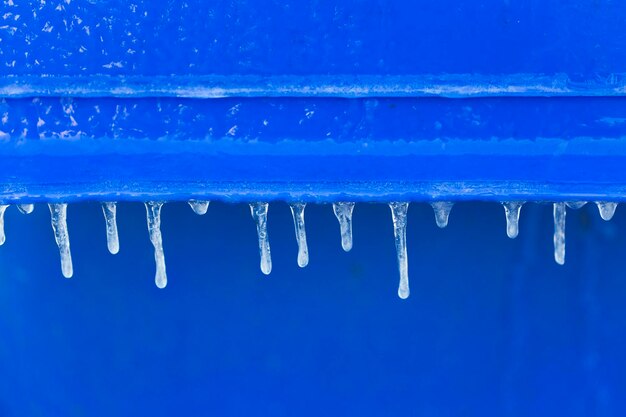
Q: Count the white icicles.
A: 15